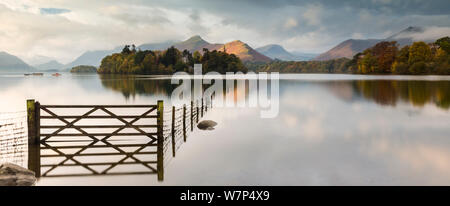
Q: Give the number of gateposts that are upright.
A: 2